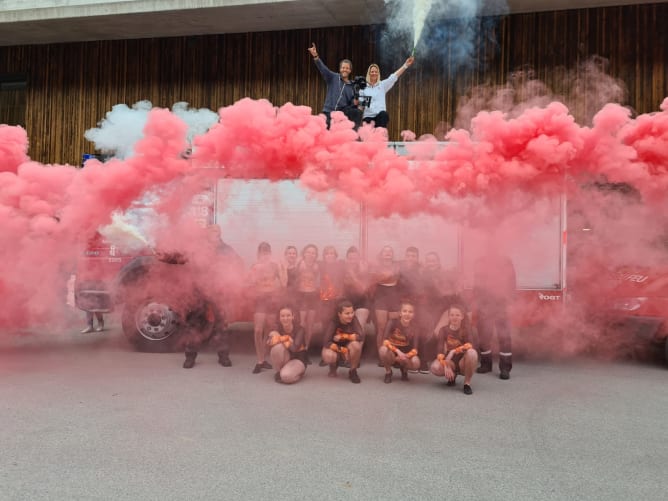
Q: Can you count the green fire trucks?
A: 0